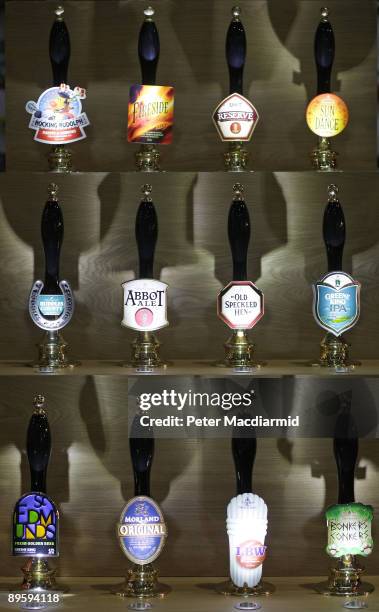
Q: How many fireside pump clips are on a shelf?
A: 1